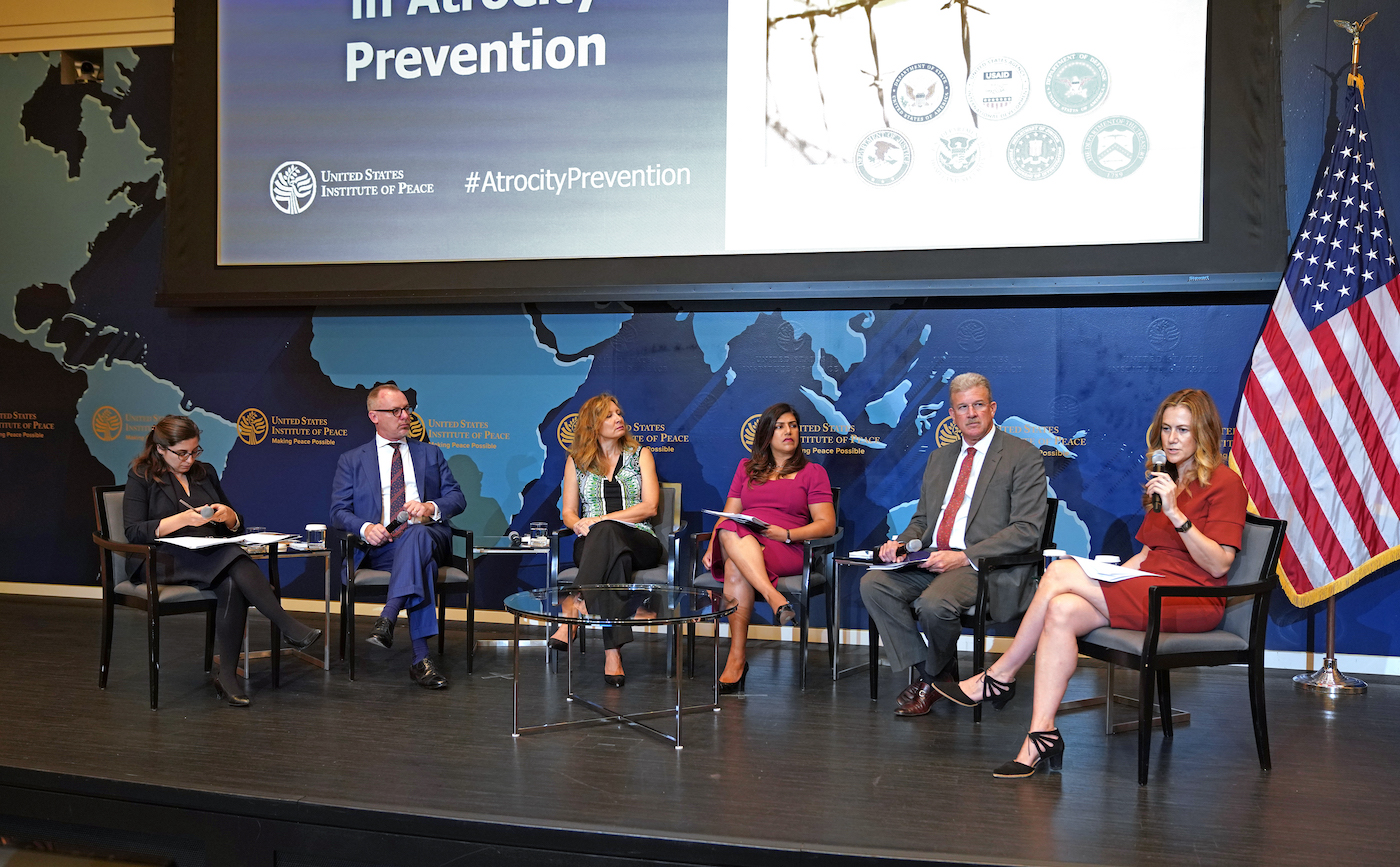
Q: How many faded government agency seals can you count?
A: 7